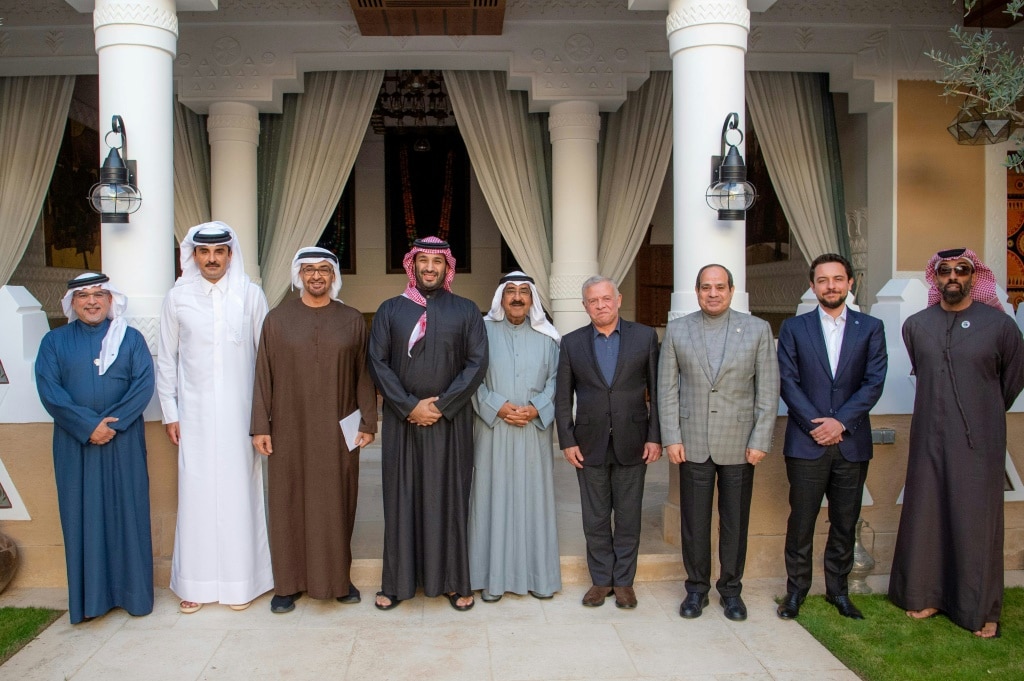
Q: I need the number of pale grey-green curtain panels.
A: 6